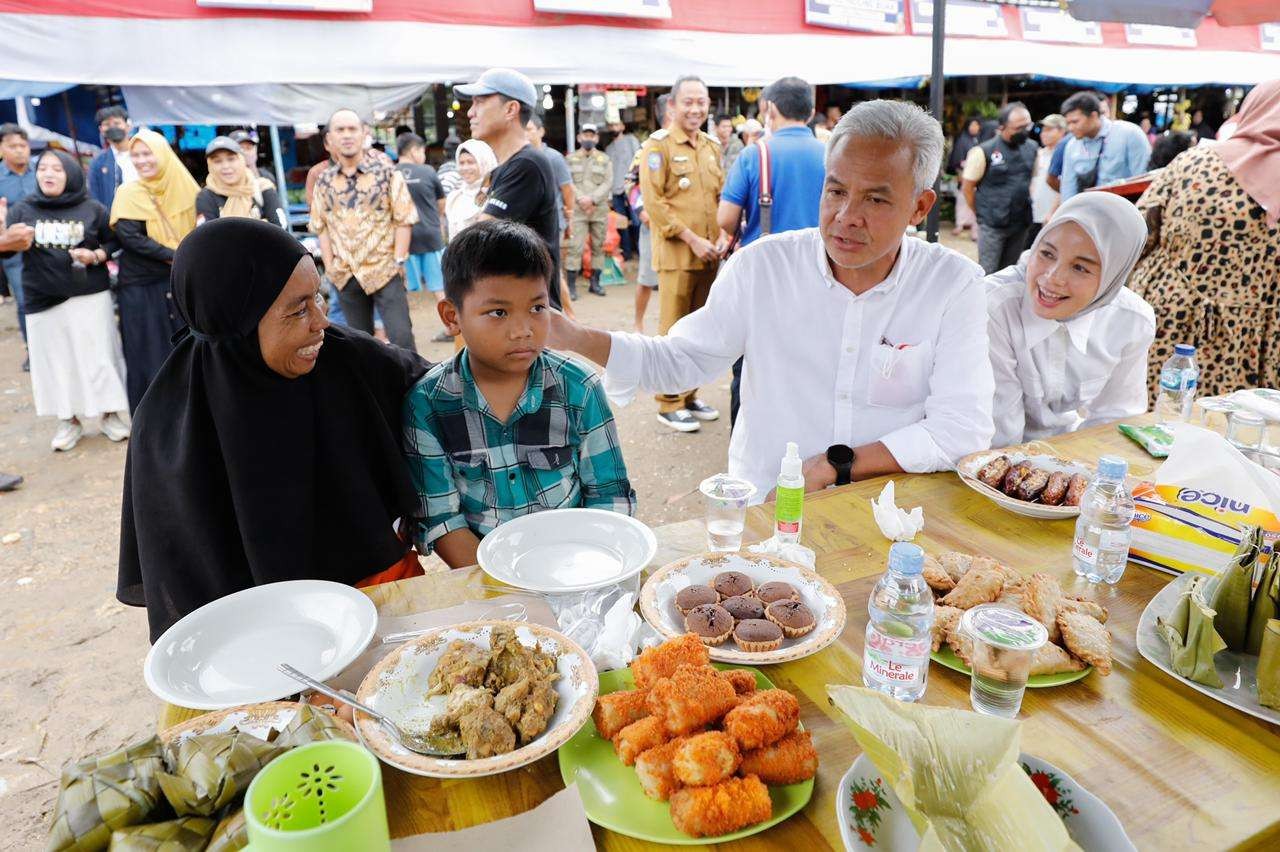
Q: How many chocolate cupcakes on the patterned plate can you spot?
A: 7